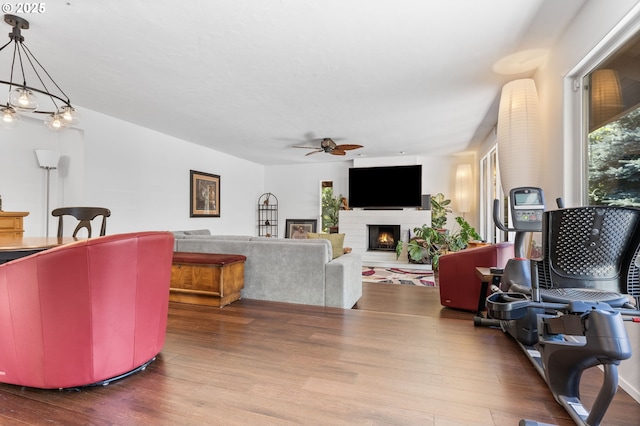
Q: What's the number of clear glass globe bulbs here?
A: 4